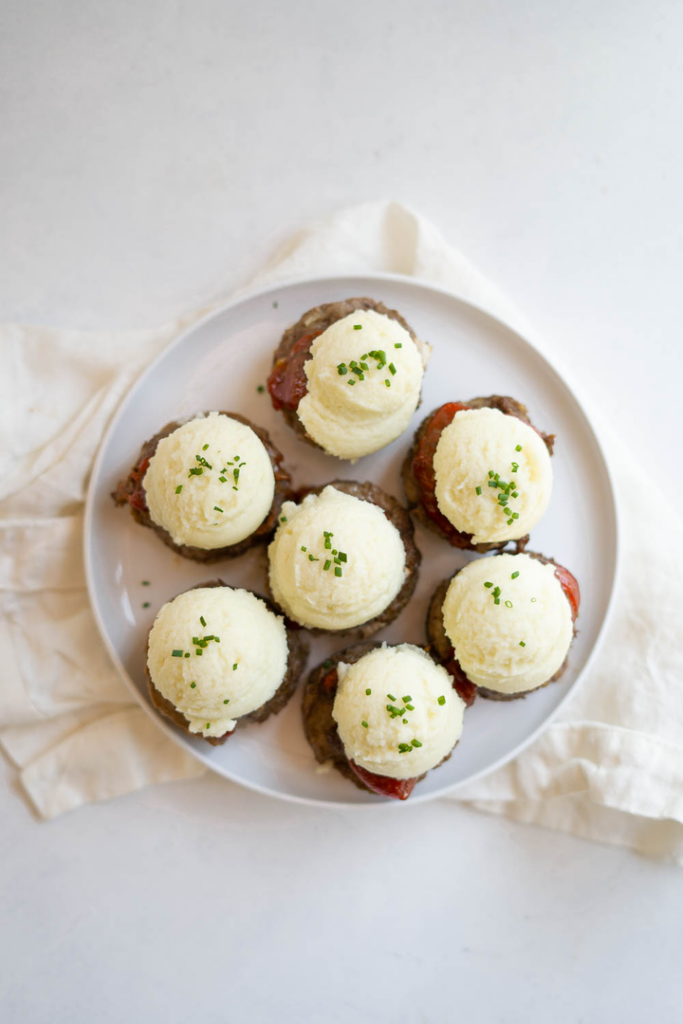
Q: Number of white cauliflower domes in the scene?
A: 7